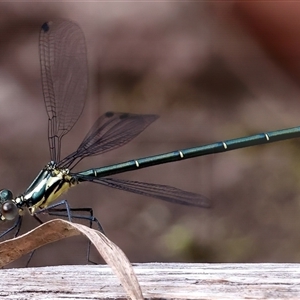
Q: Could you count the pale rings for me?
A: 5